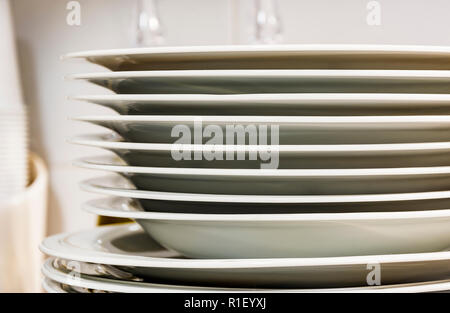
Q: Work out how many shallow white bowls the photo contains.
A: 8